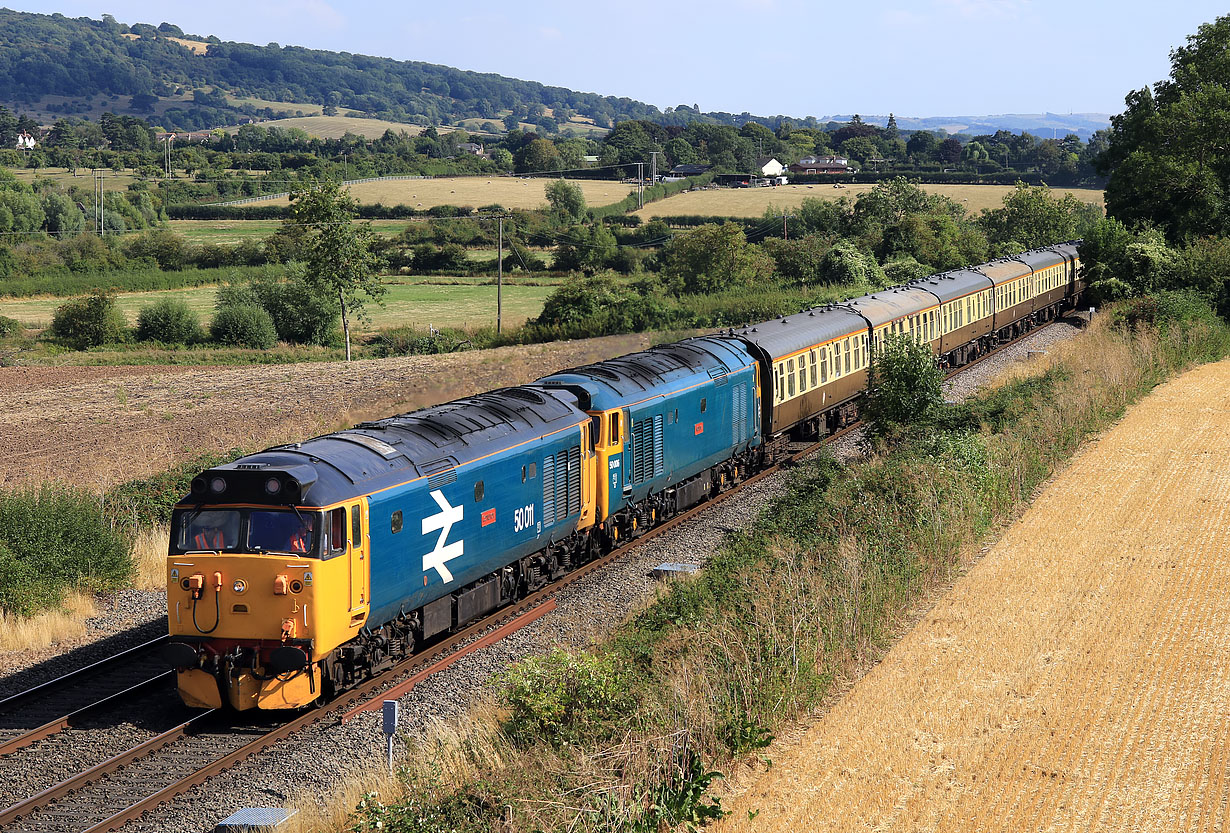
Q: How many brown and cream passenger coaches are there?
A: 6